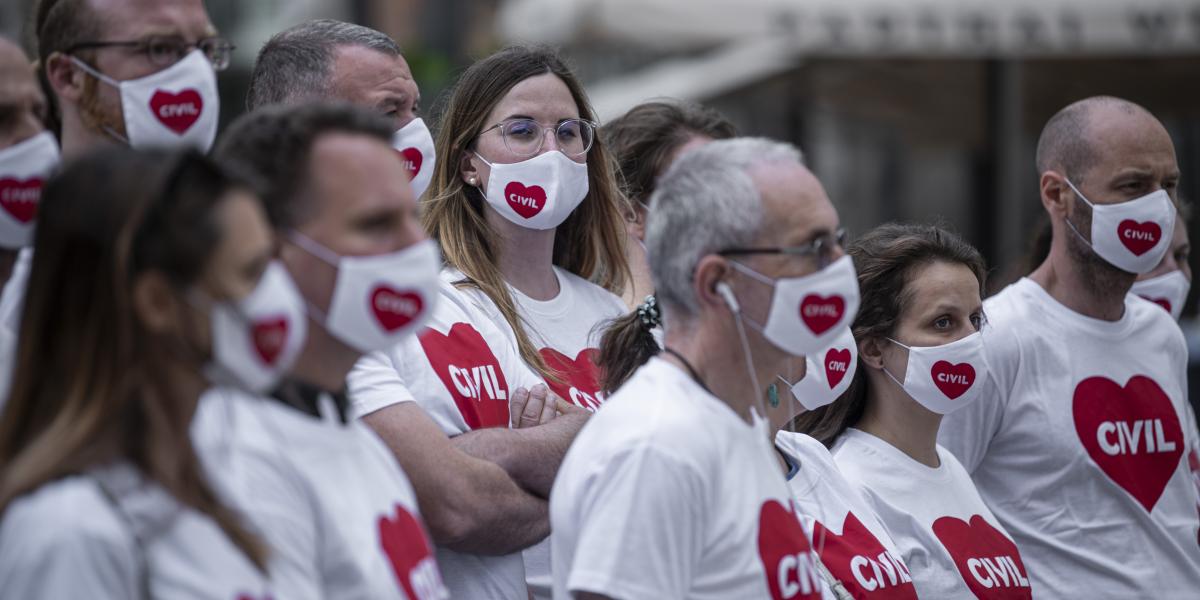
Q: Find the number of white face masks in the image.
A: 11